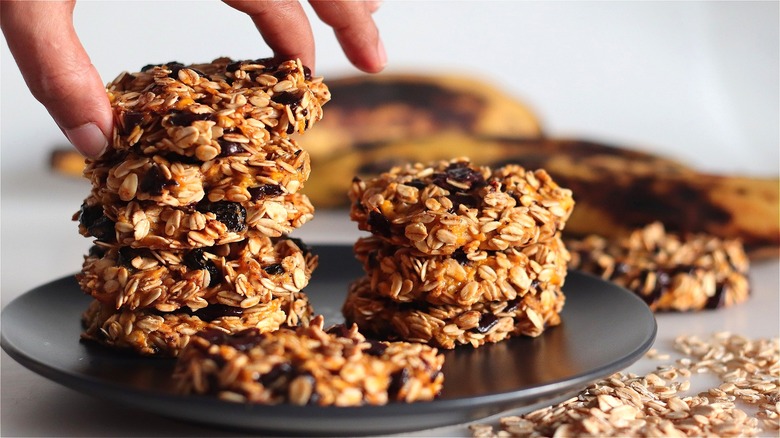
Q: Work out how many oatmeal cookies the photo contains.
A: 10